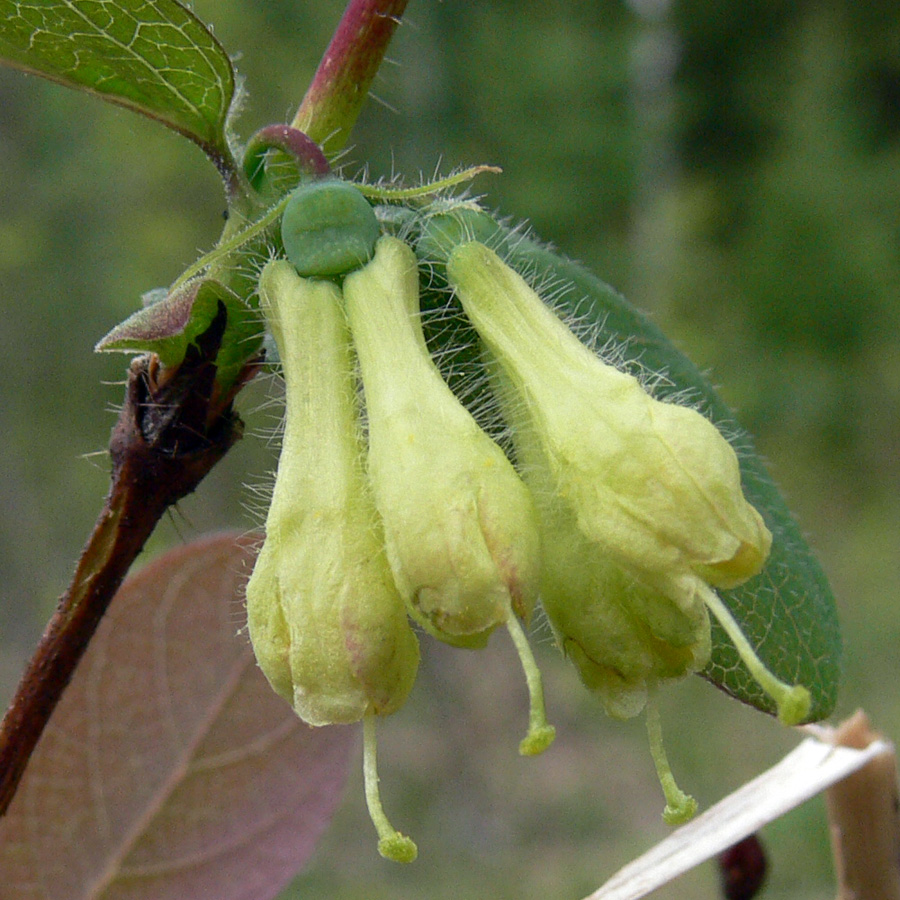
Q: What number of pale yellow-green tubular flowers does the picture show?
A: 4